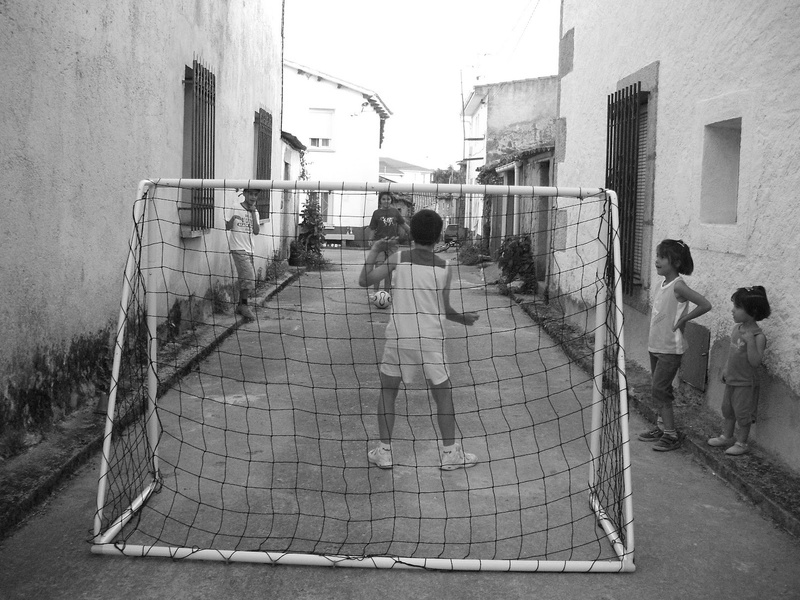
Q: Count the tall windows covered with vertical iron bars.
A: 3